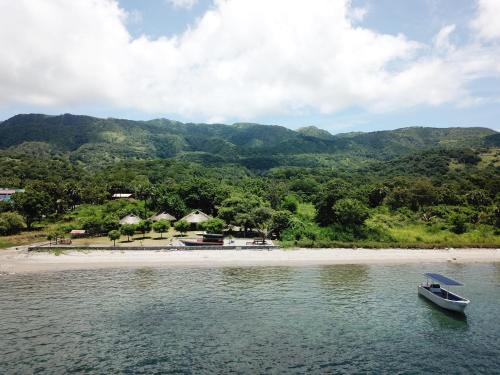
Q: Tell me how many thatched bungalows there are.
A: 3